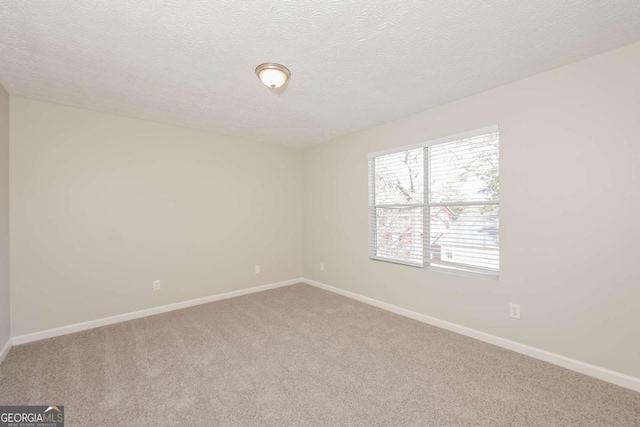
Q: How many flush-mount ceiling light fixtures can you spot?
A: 1